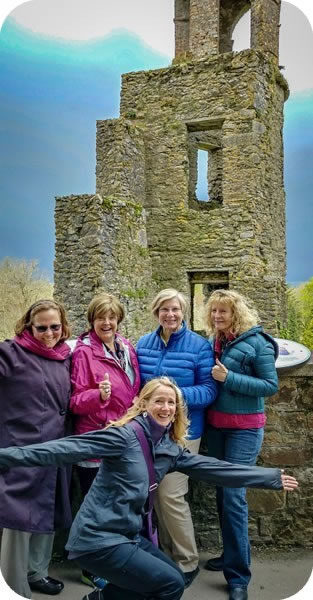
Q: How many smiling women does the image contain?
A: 5